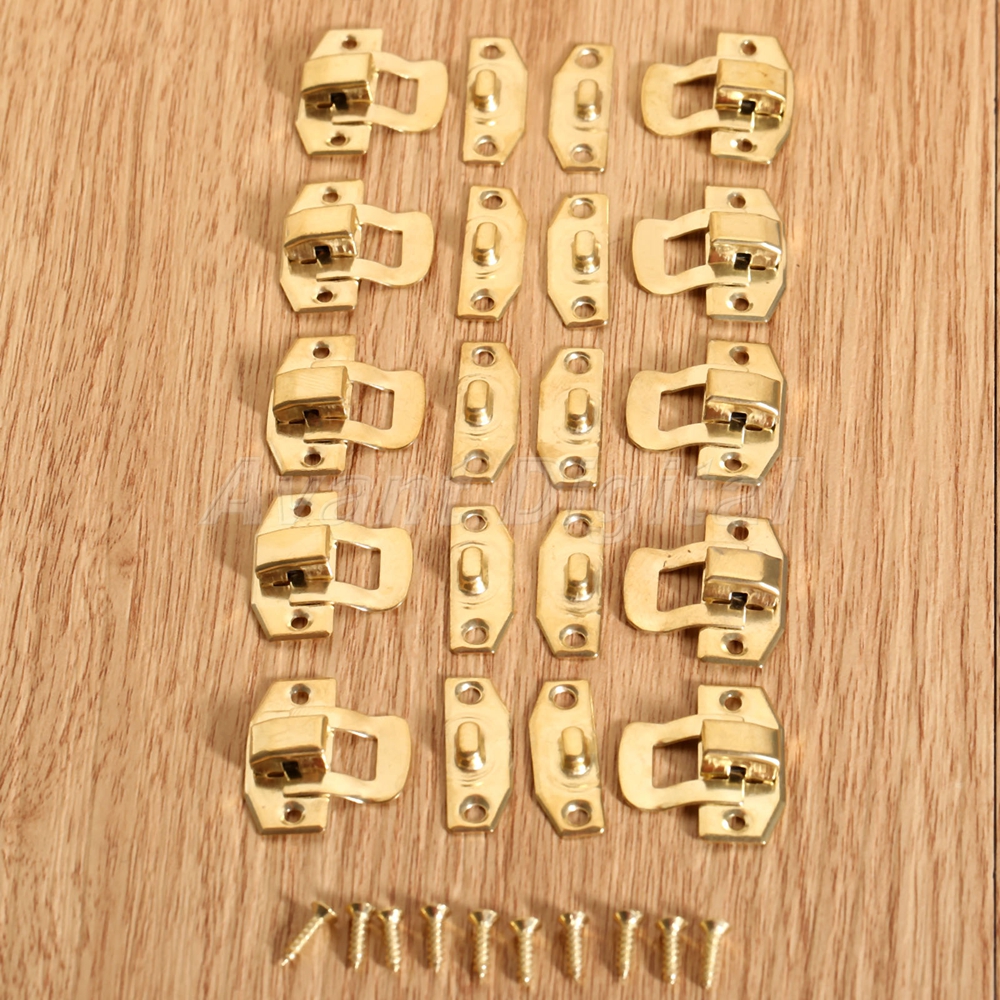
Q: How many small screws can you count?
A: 10